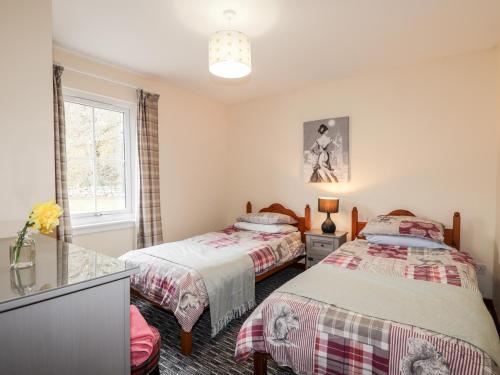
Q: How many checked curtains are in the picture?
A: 2